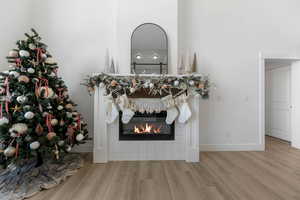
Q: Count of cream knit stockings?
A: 4